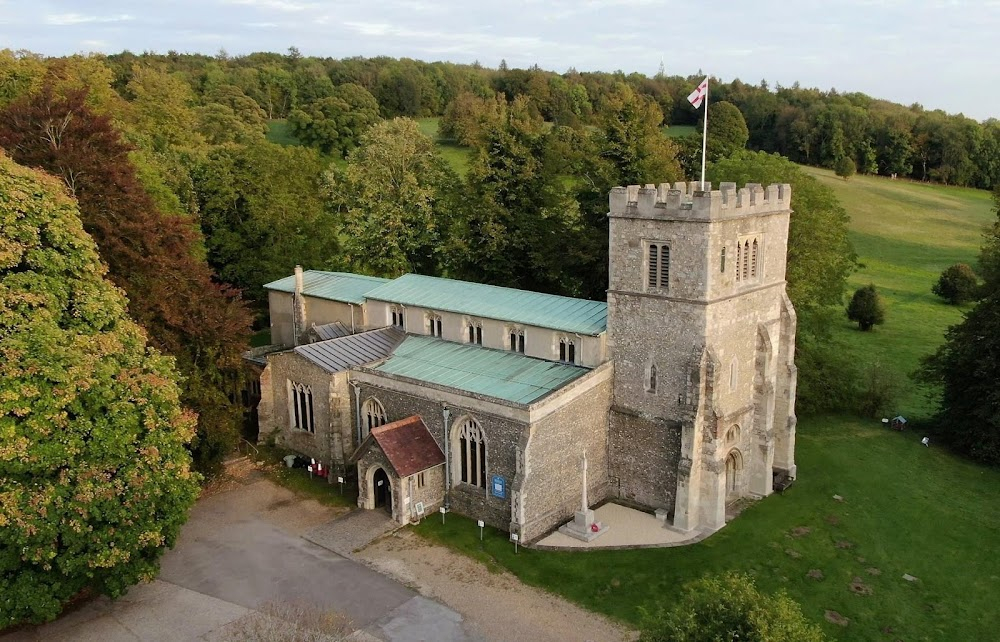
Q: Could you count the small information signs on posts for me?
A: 5